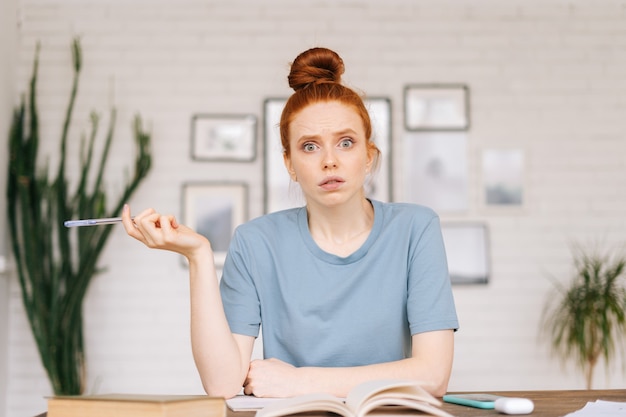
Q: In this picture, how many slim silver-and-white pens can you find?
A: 1